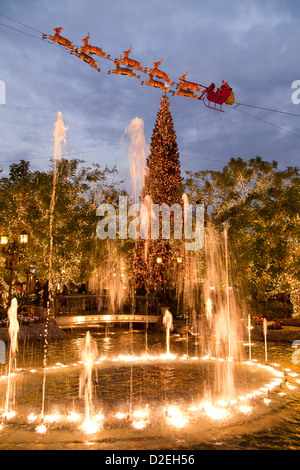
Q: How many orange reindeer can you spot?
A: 9